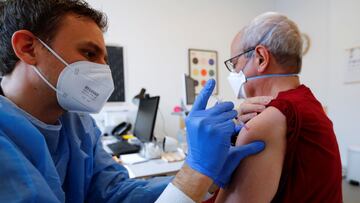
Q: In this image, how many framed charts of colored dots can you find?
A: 1